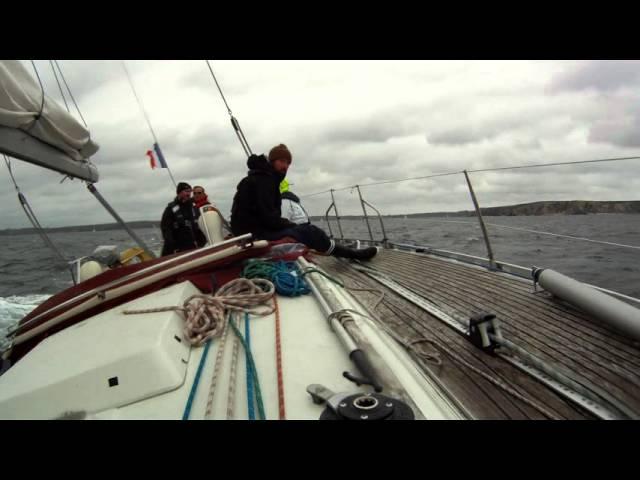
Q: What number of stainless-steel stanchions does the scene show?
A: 3